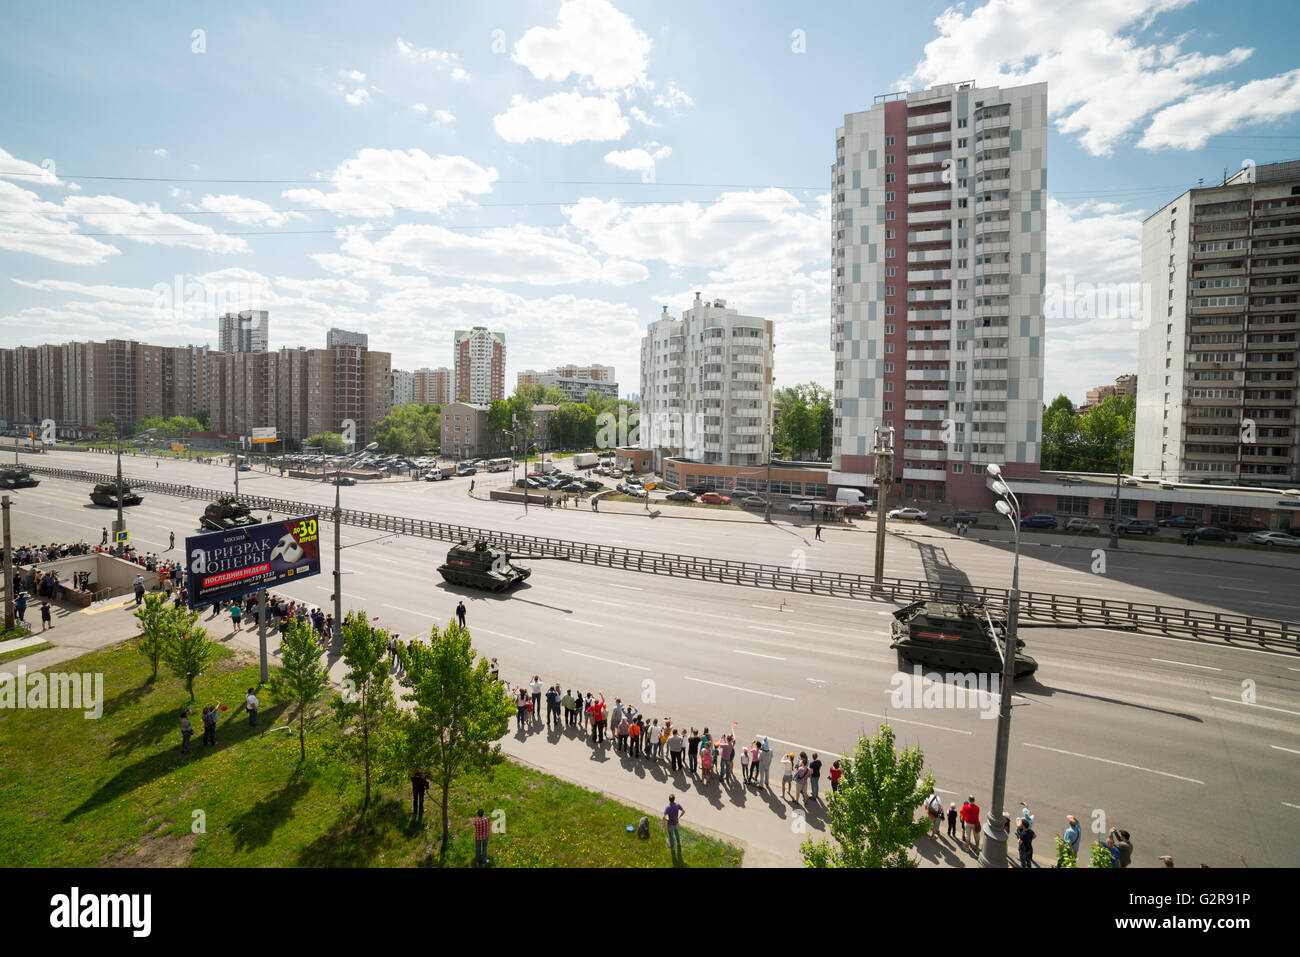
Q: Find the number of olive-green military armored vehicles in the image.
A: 5